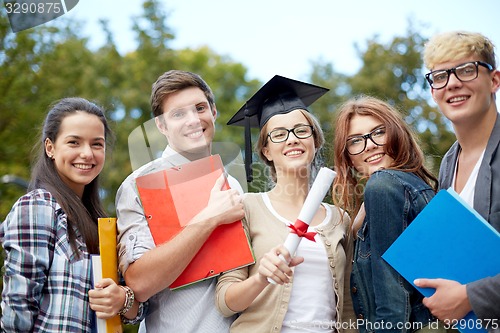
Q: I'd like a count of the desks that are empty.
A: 0